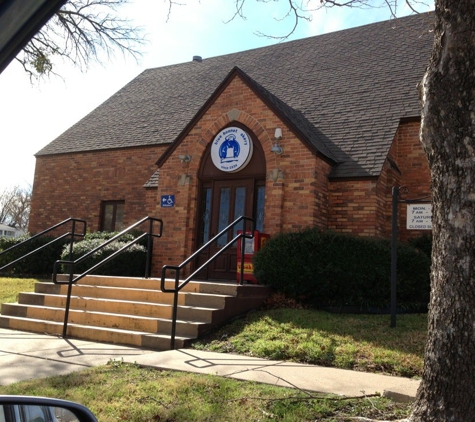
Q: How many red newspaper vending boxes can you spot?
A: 1